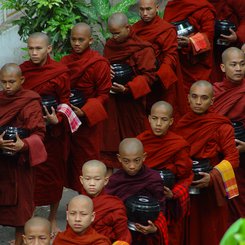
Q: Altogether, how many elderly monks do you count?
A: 0